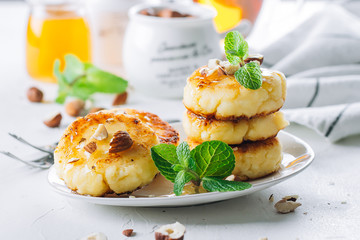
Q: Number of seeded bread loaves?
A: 0